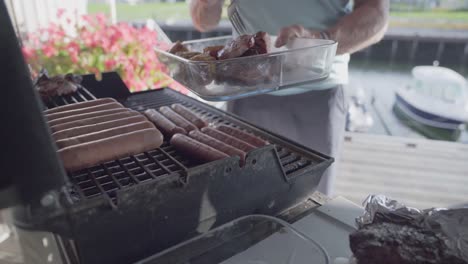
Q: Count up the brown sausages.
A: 7